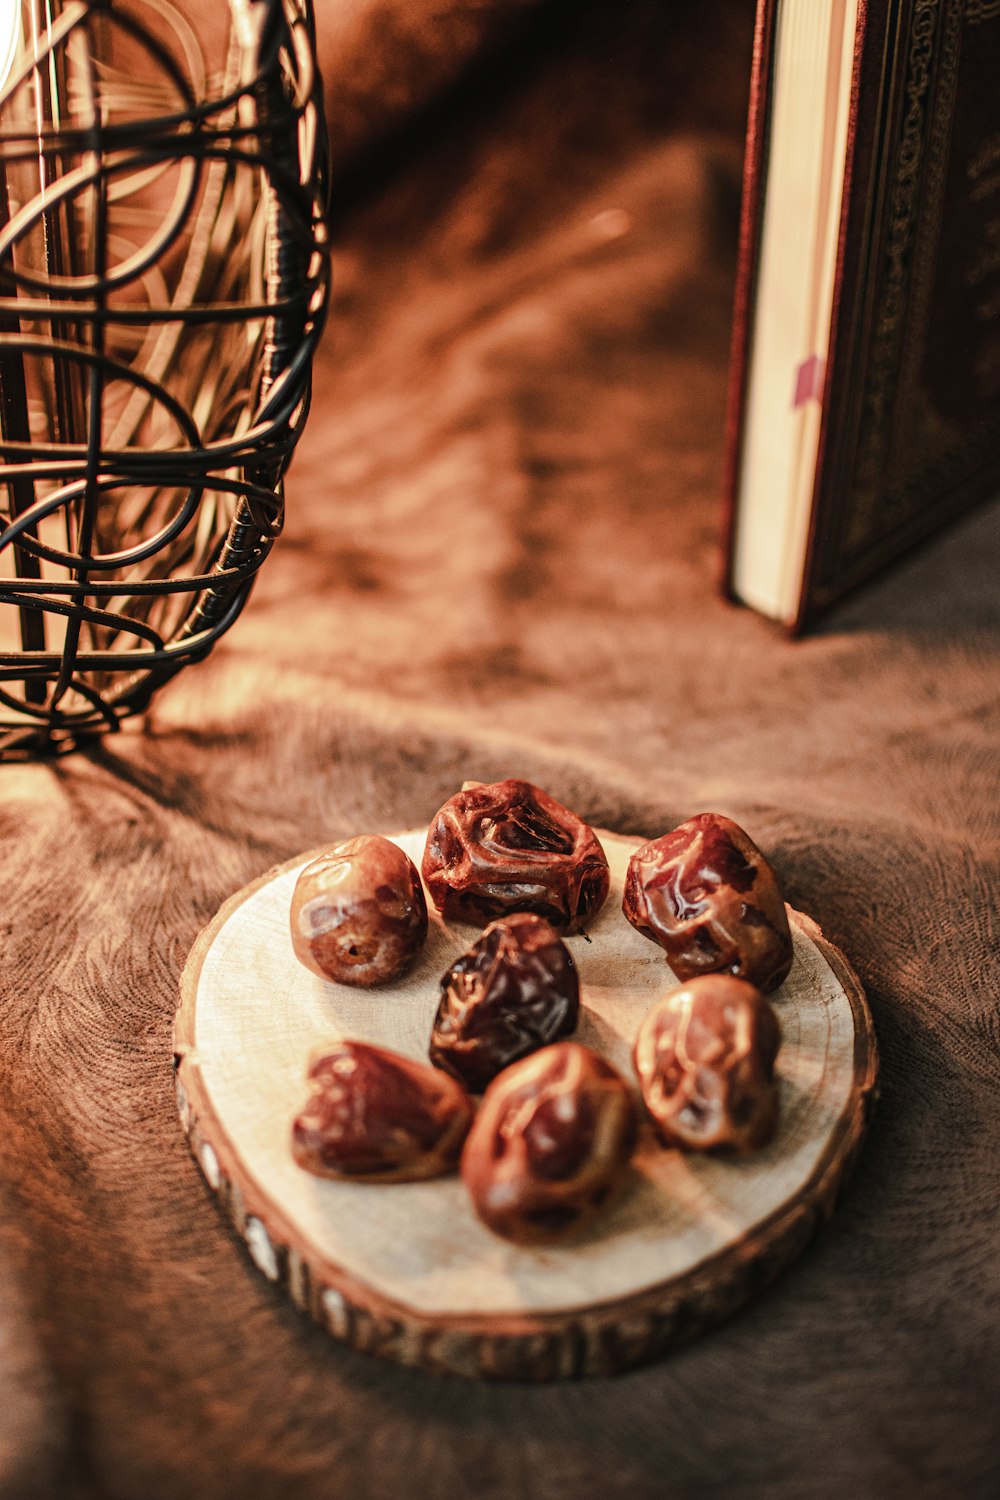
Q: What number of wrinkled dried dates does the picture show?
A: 7